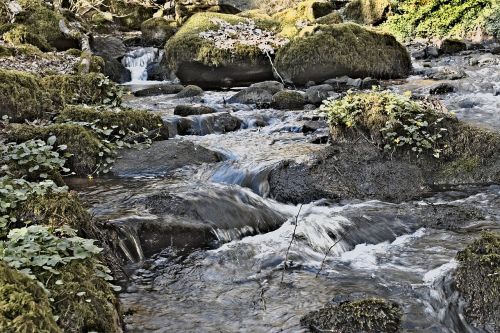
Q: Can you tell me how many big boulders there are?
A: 2